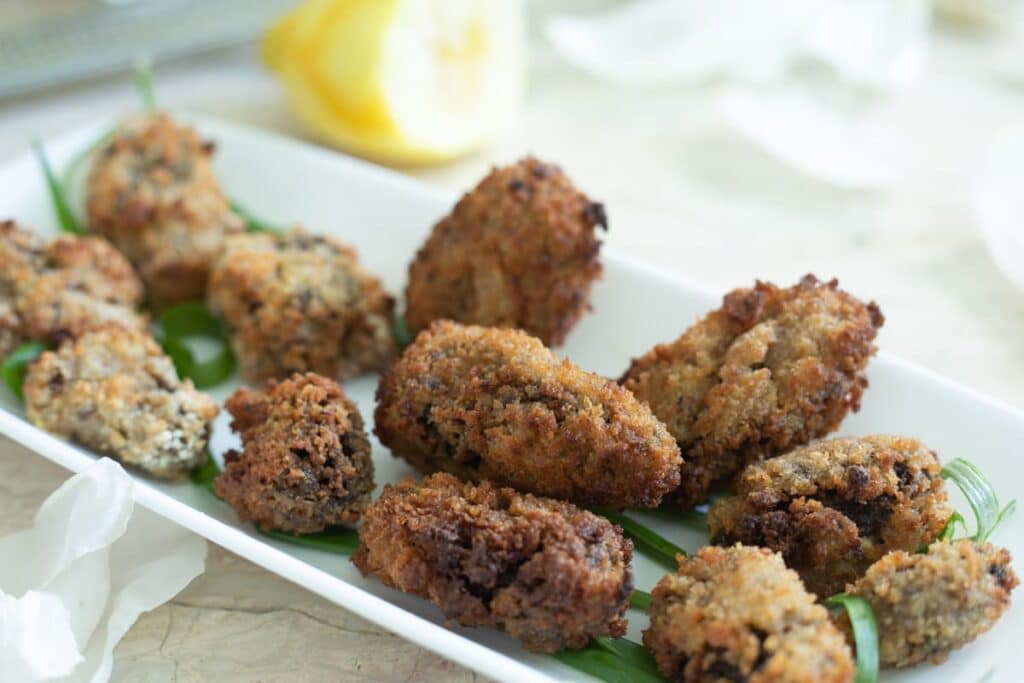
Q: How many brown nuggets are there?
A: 12